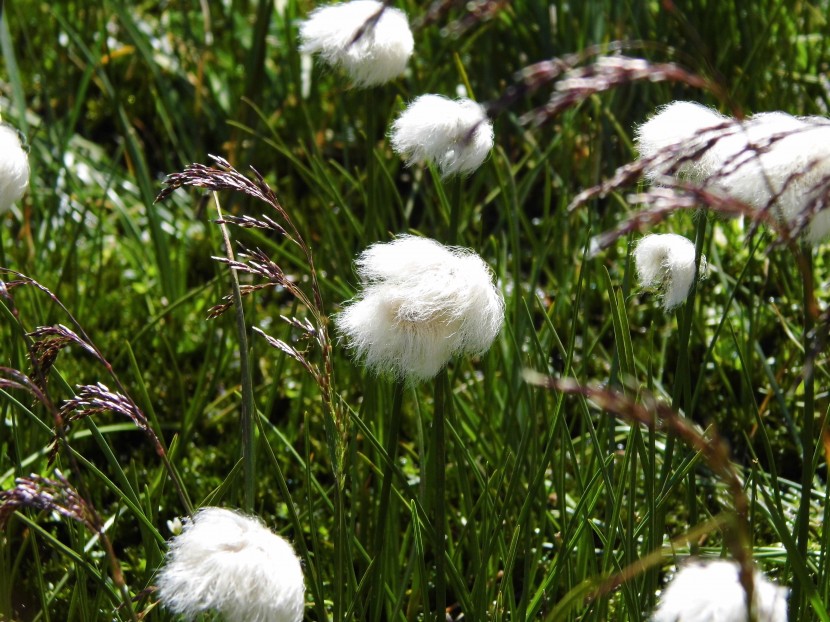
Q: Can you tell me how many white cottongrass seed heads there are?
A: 9